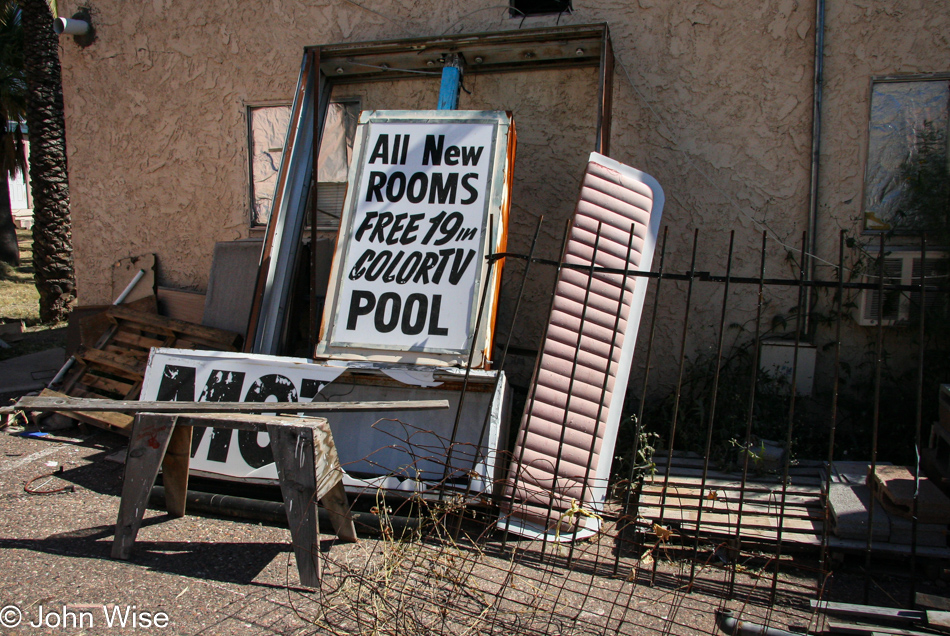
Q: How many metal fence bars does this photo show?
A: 13